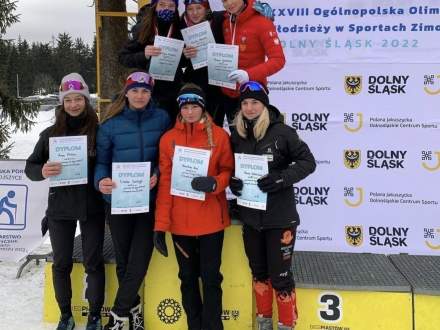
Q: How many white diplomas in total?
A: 7